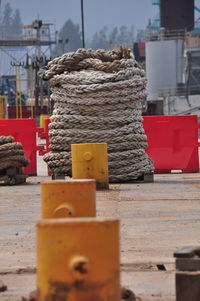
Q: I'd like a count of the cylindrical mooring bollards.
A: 3